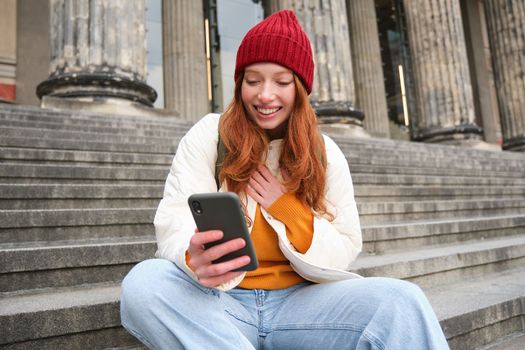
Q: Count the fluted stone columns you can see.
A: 6